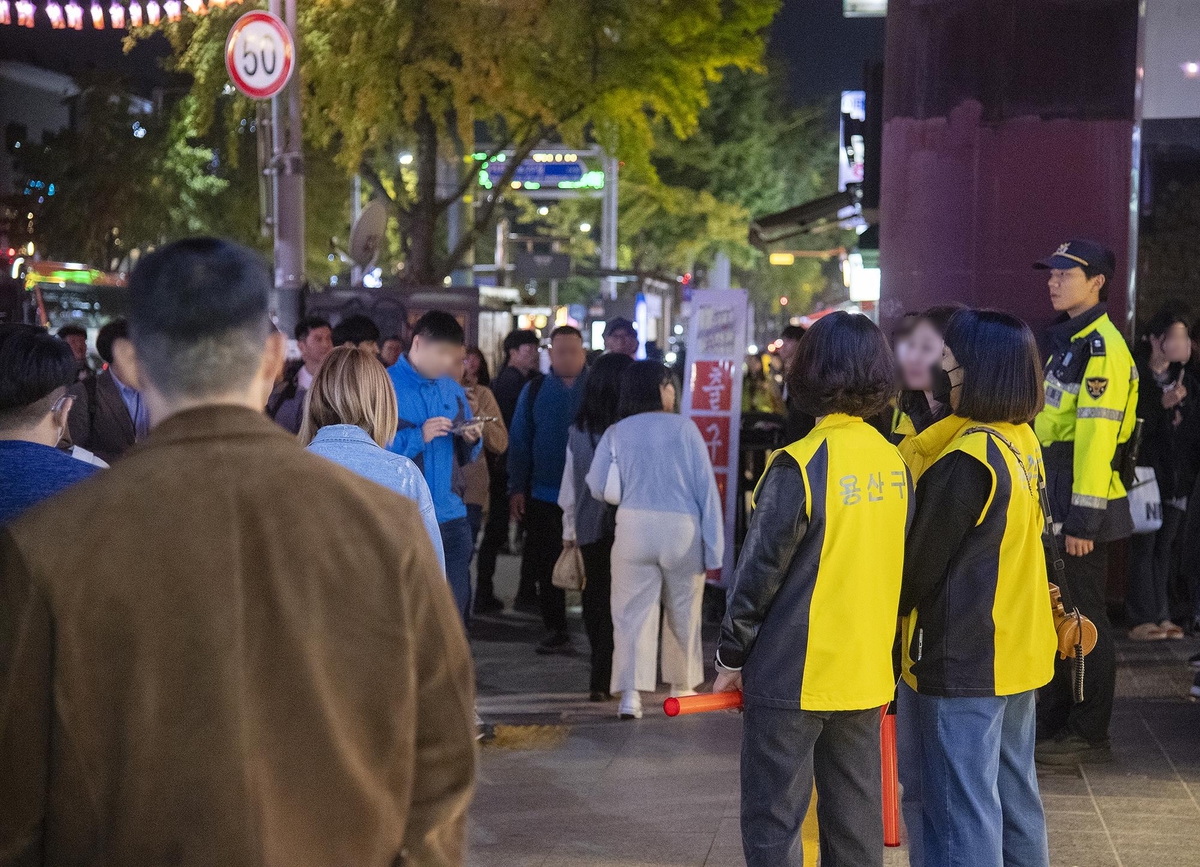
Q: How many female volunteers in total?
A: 3